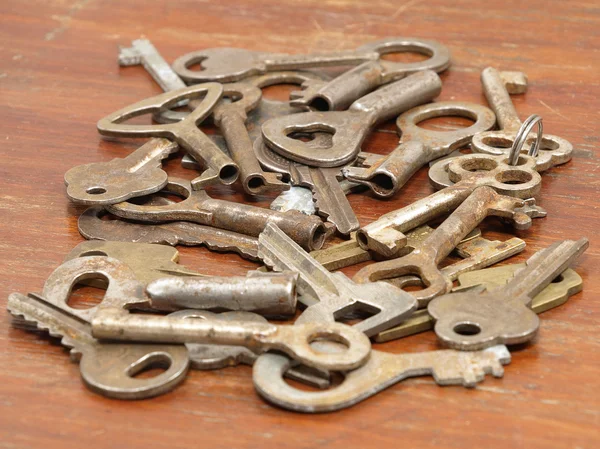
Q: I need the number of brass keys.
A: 3